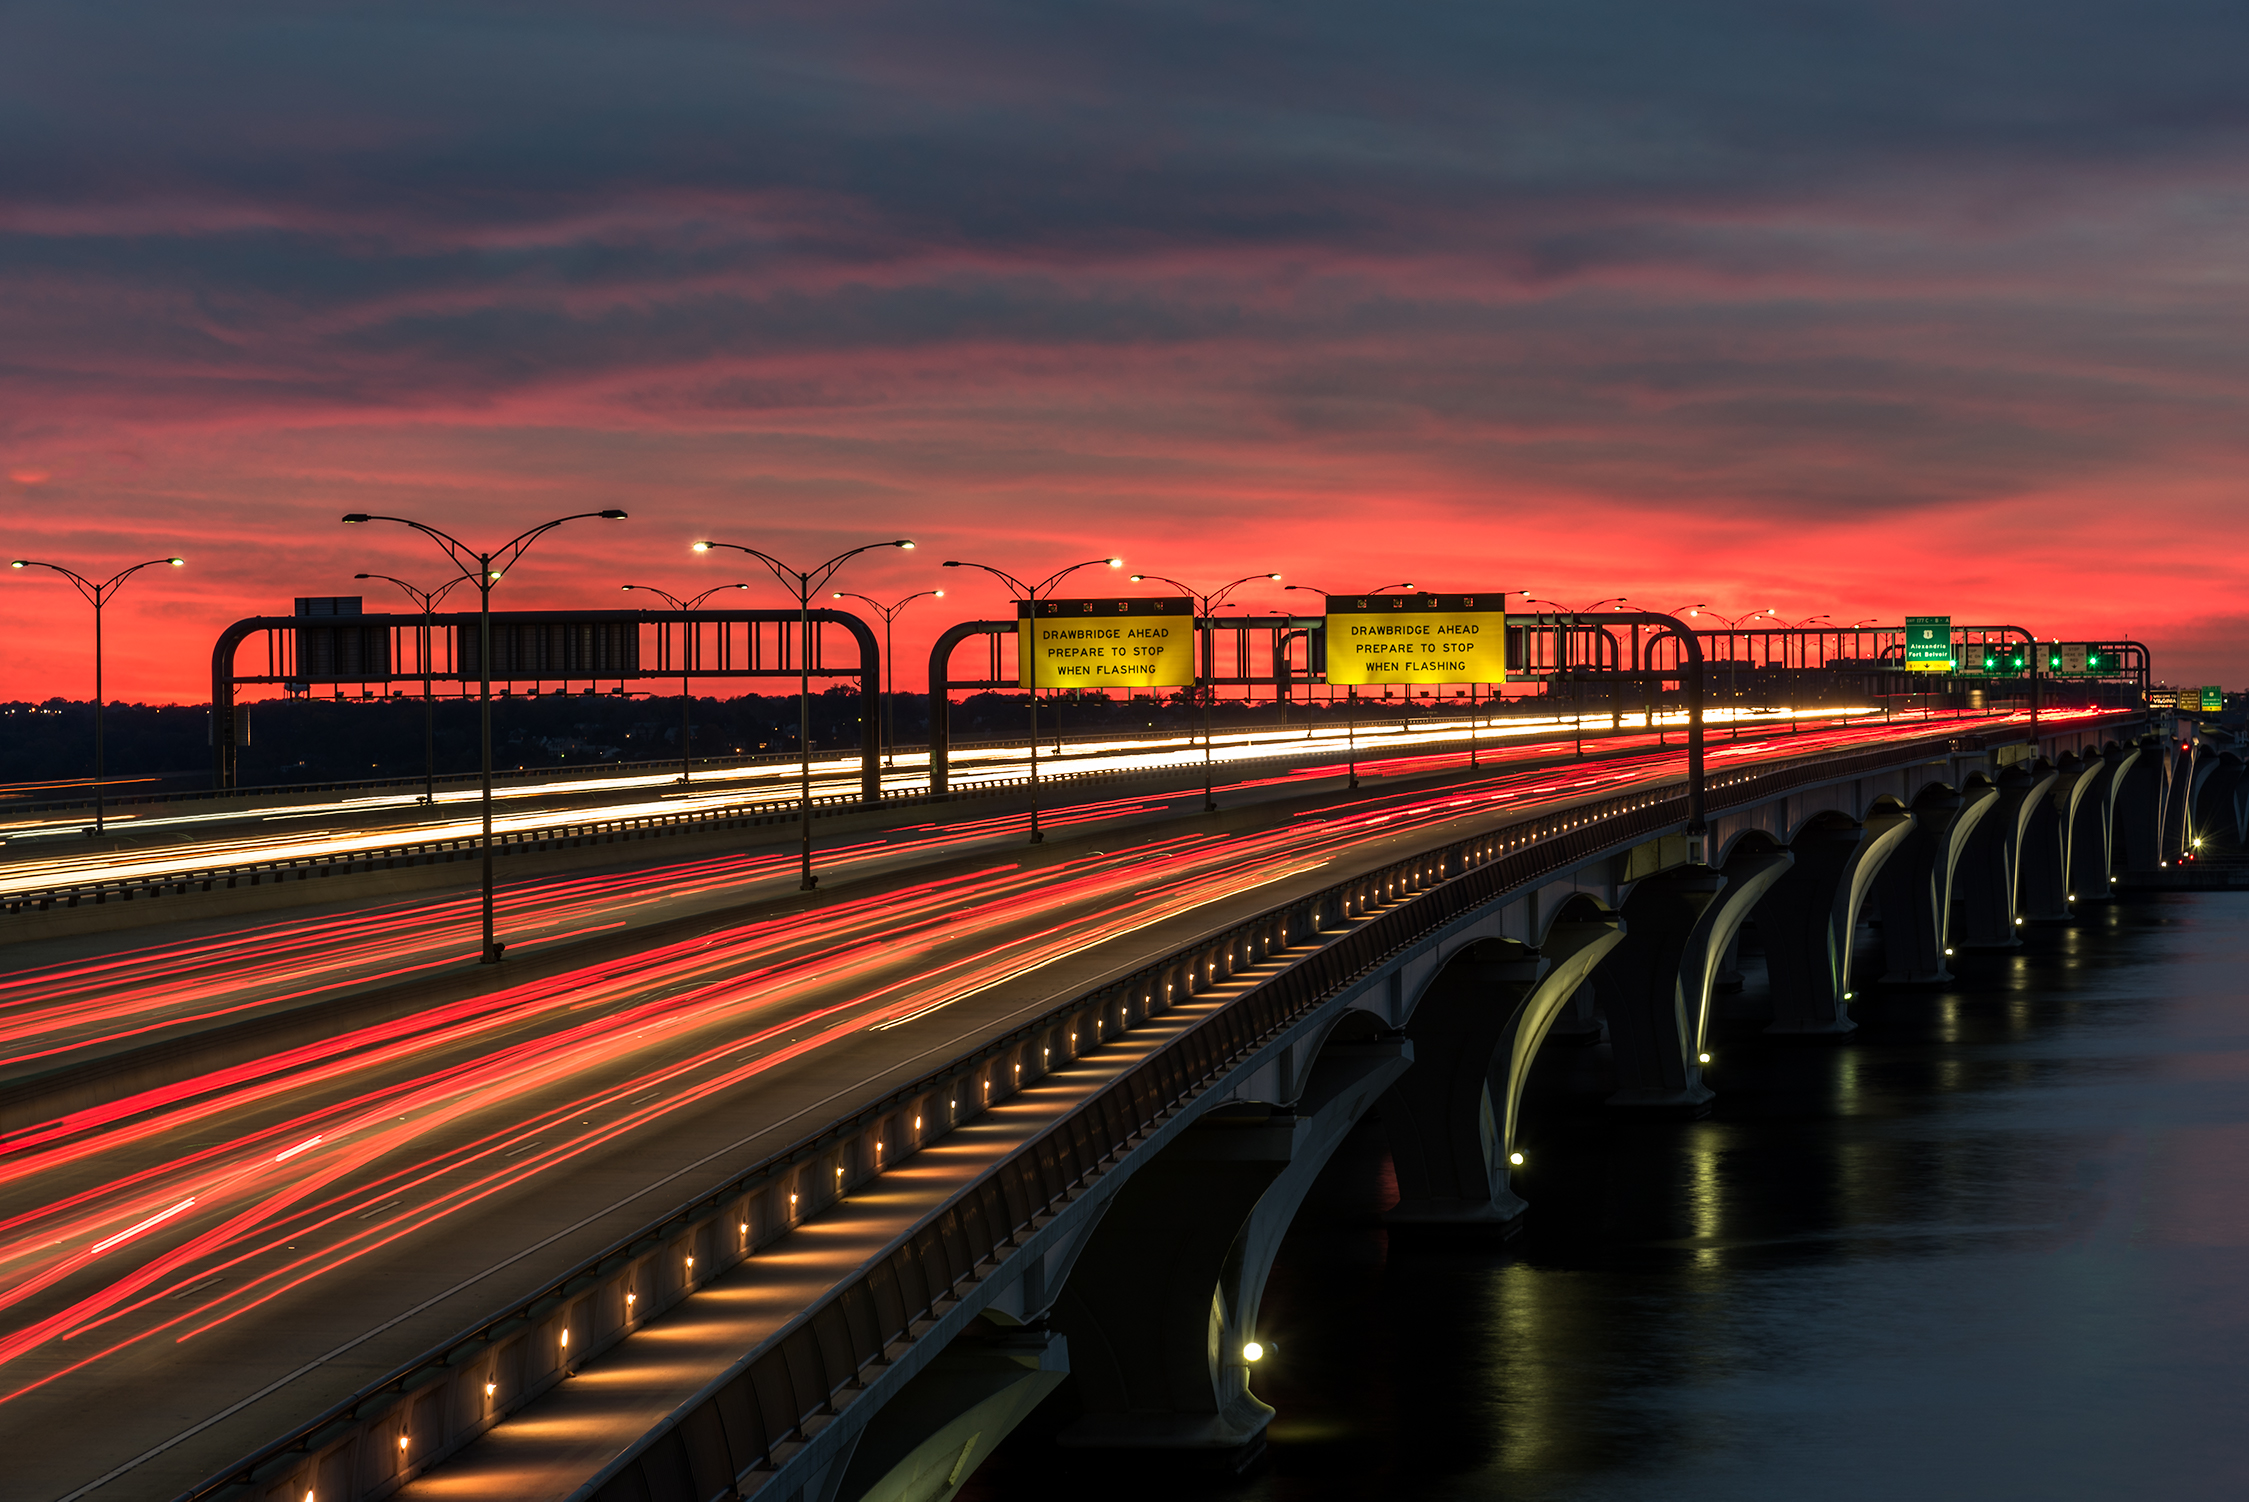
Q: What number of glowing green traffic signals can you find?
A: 5